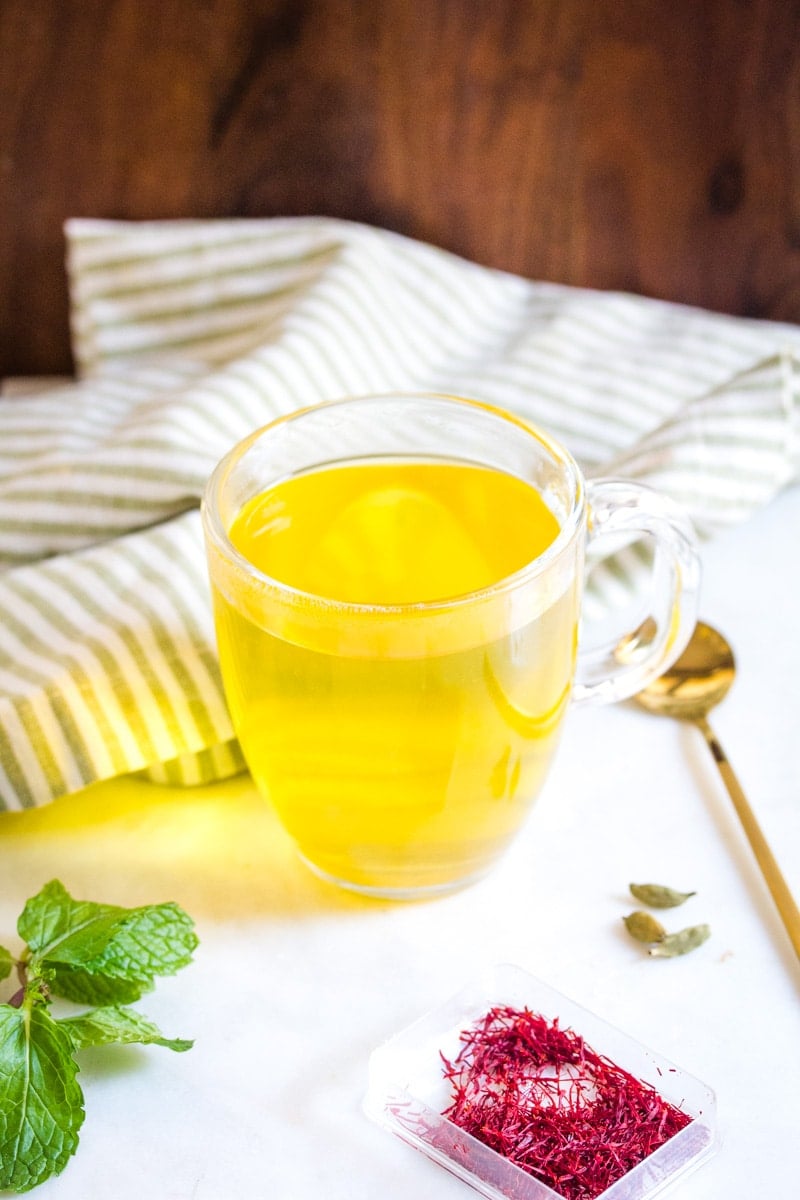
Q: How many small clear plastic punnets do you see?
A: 1